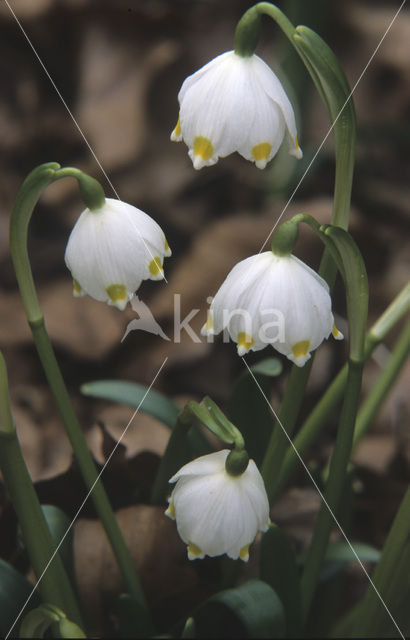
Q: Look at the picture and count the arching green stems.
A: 4